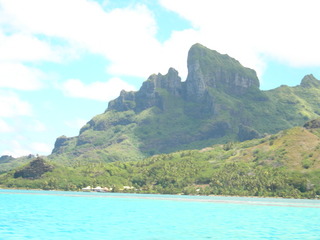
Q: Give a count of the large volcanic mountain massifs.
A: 1